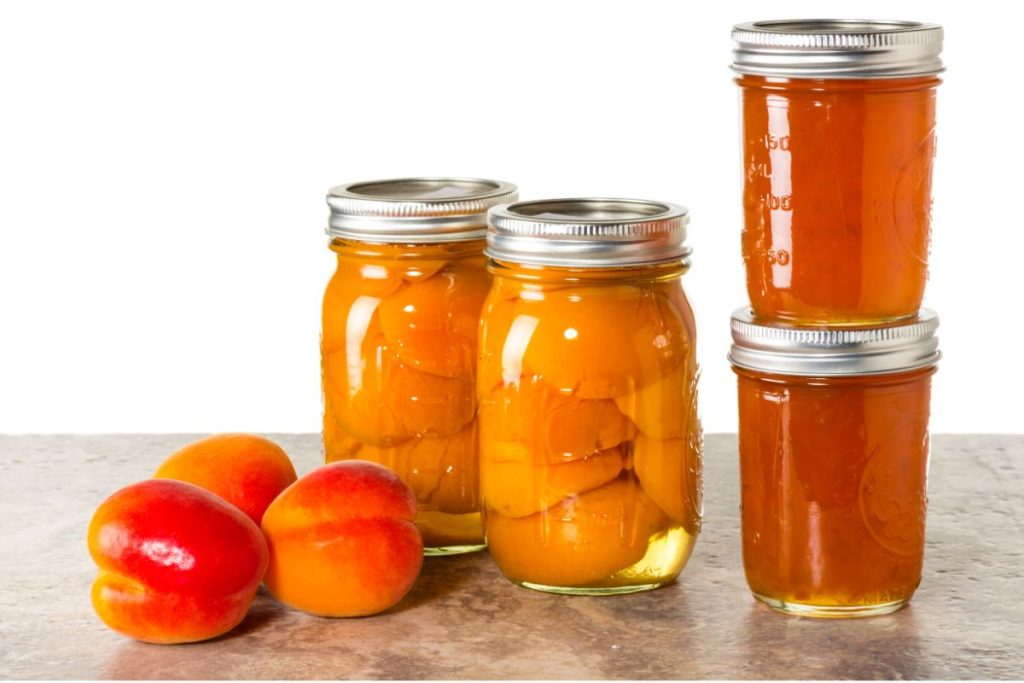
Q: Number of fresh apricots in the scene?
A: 3